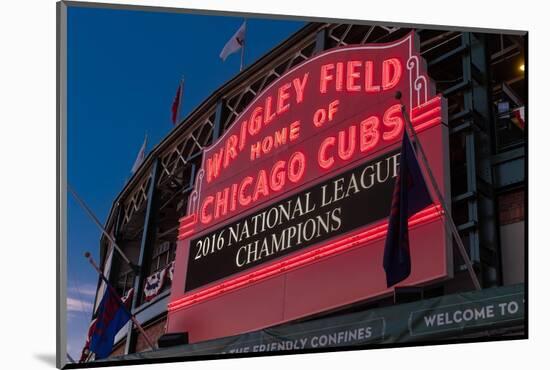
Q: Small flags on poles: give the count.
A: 3